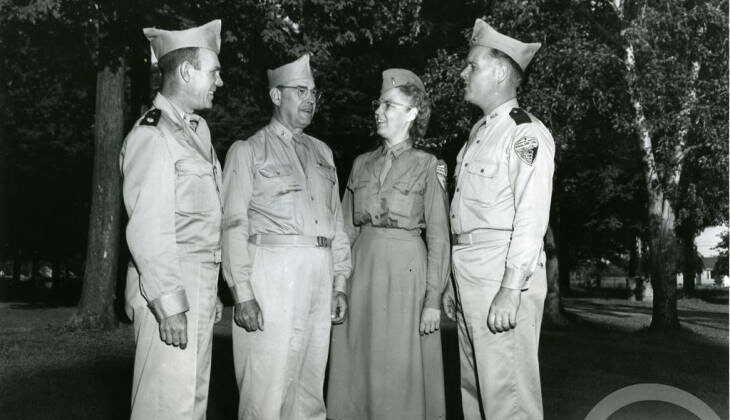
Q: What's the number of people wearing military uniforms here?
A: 4